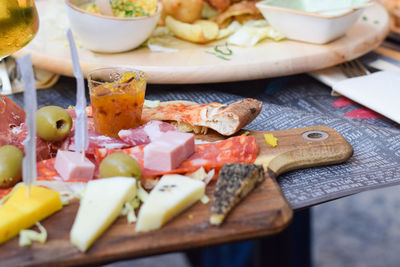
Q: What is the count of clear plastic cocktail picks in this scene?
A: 2